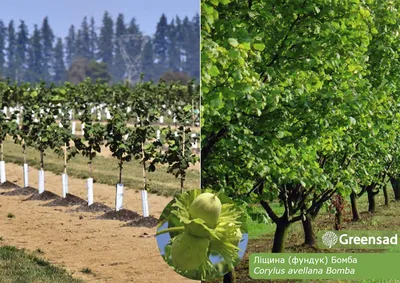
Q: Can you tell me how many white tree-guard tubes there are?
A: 7